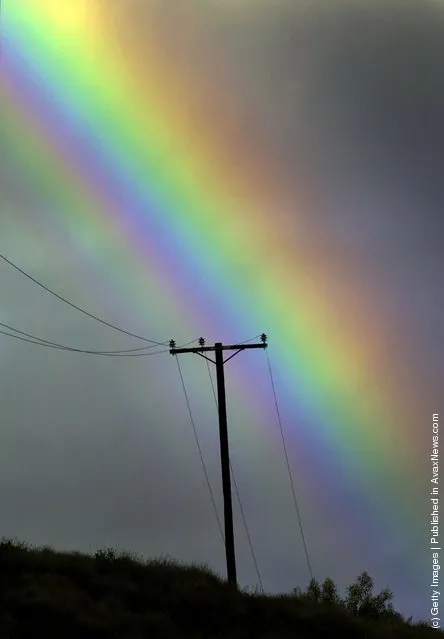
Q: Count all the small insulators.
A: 3